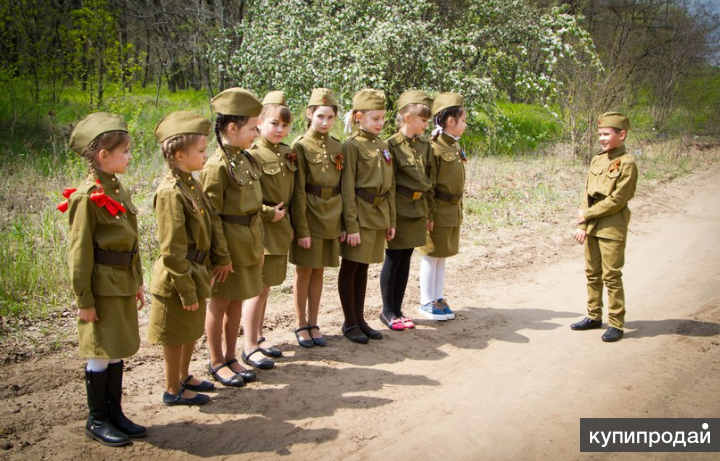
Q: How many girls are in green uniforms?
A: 8